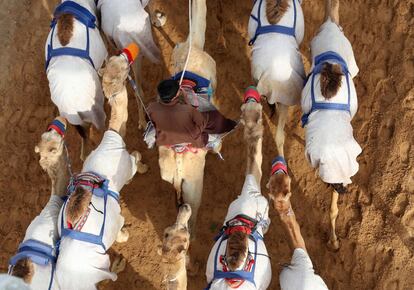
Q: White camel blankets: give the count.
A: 8